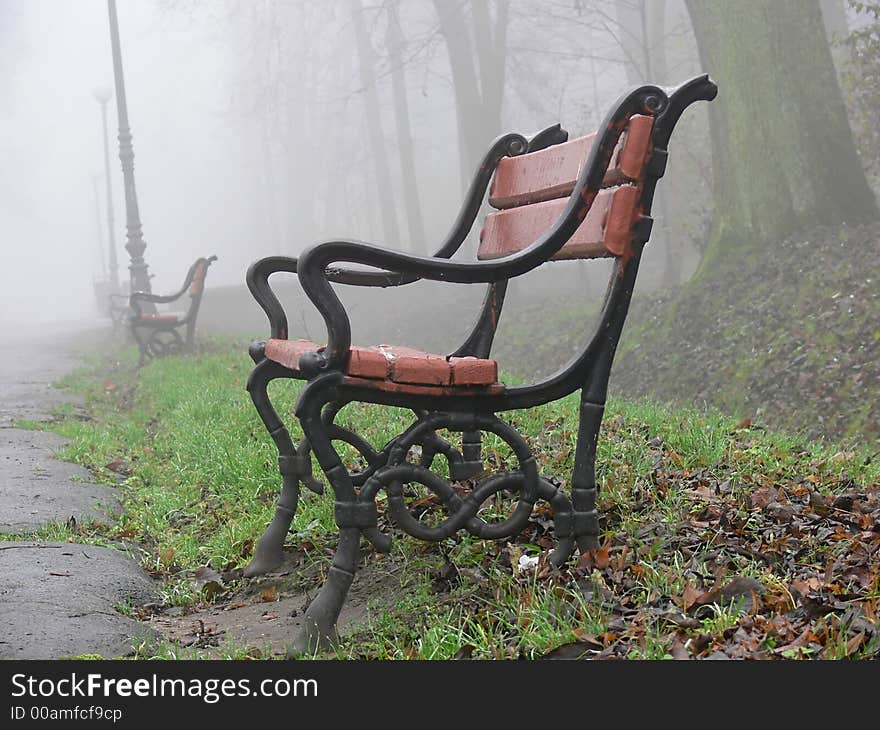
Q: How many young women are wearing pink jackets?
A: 0